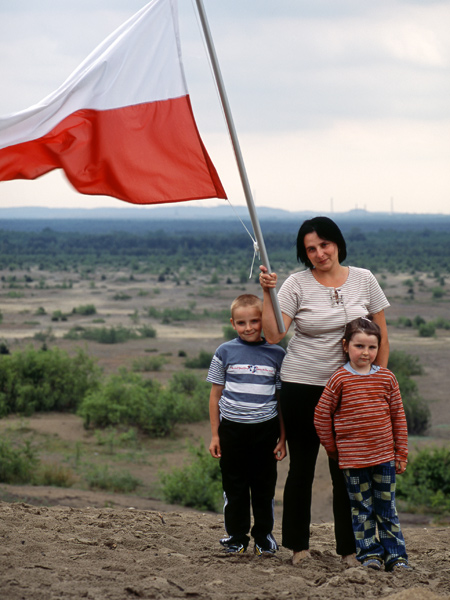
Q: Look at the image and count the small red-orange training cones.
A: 0